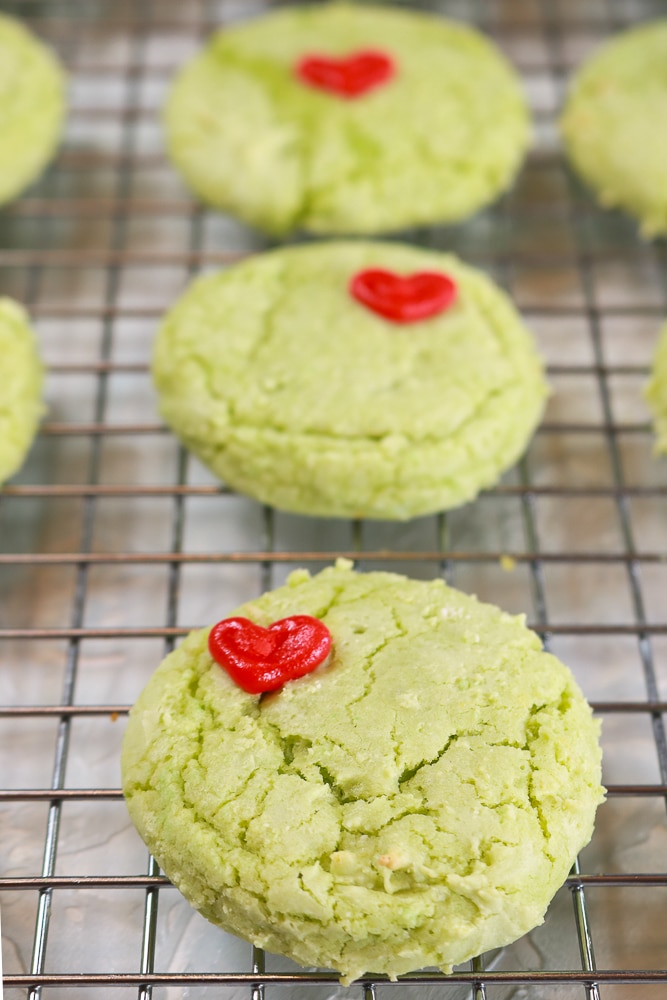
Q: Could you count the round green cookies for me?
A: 7